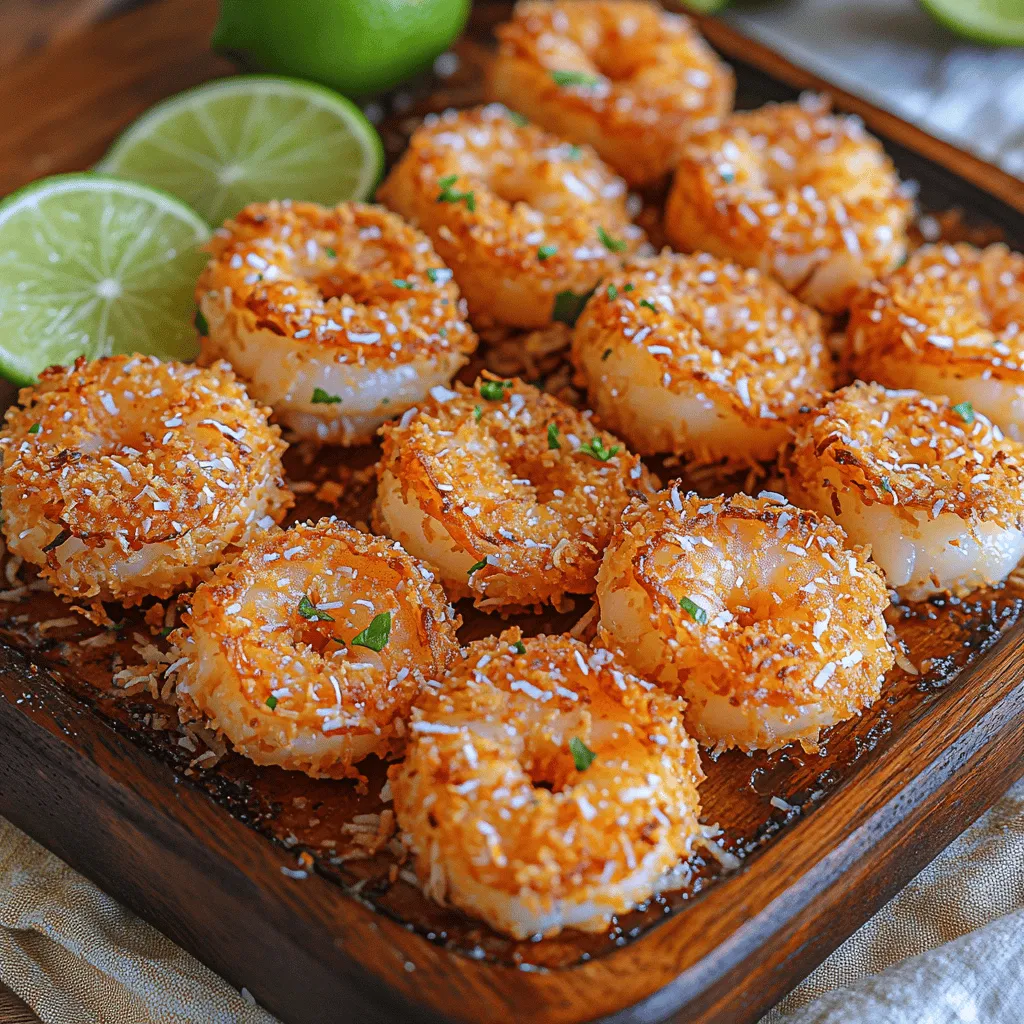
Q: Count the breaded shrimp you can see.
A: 12